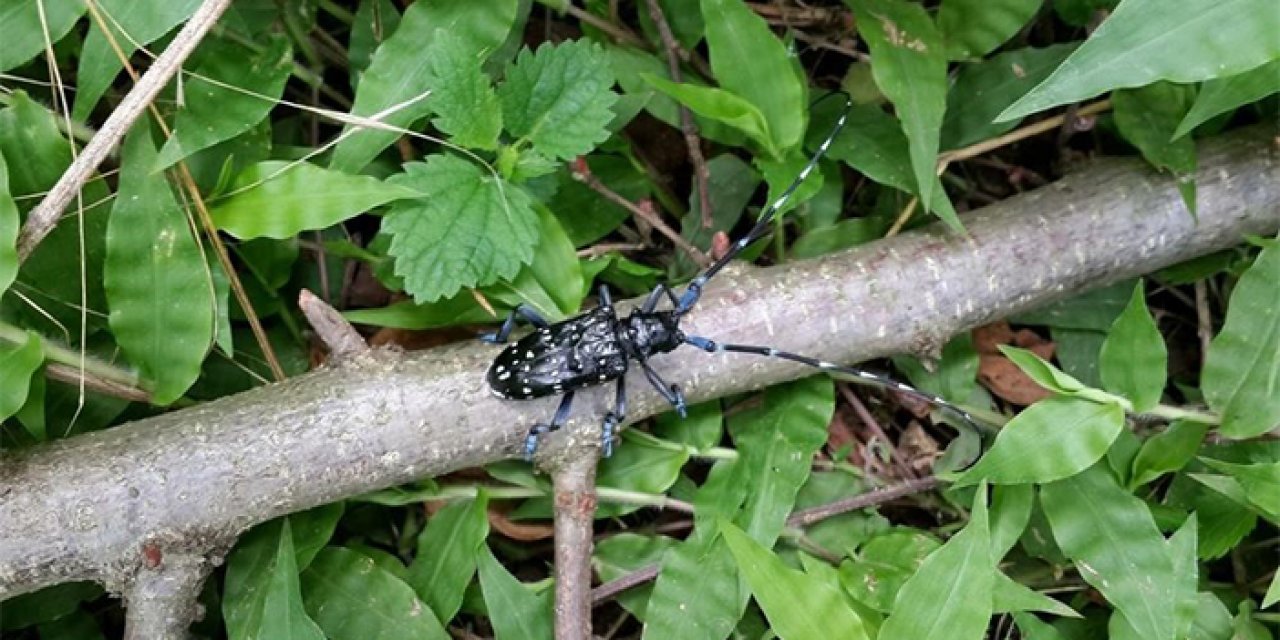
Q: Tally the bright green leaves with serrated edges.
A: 3